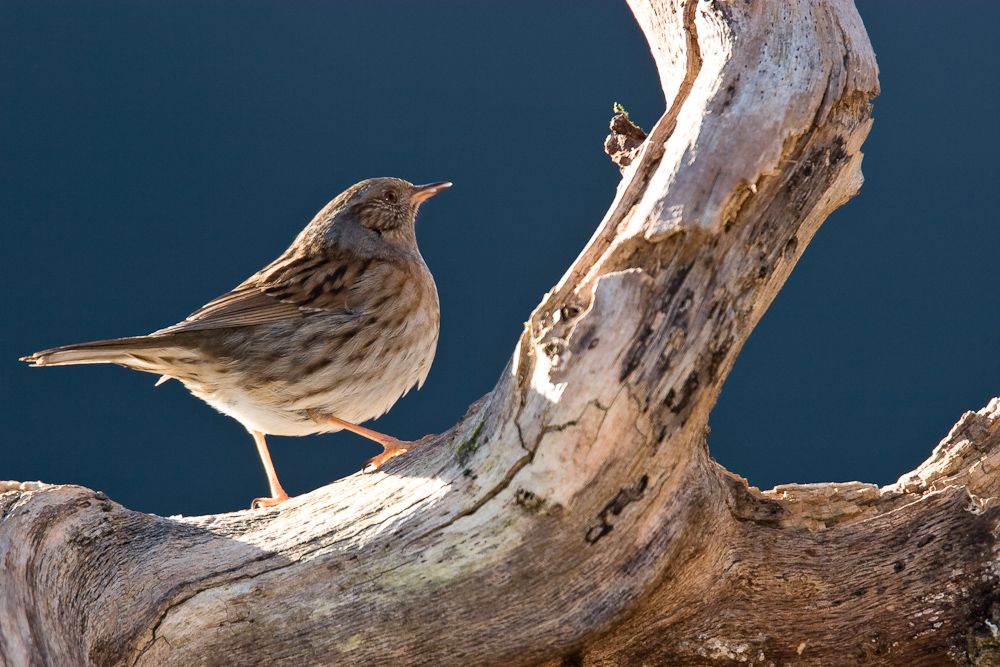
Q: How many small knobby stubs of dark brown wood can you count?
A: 1